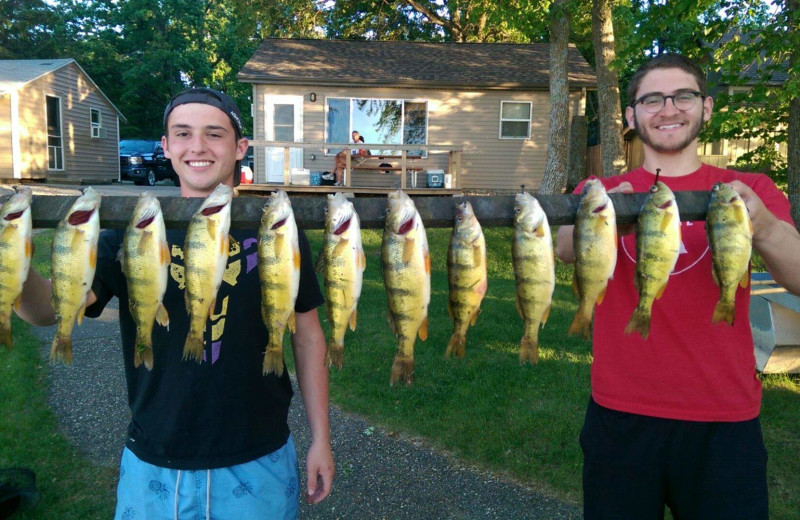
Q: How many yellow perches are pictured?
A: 12